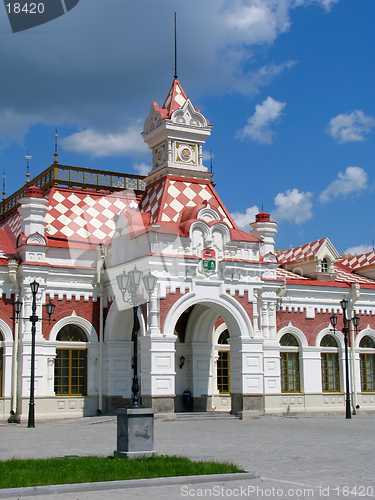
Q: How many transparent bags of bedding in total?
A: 0